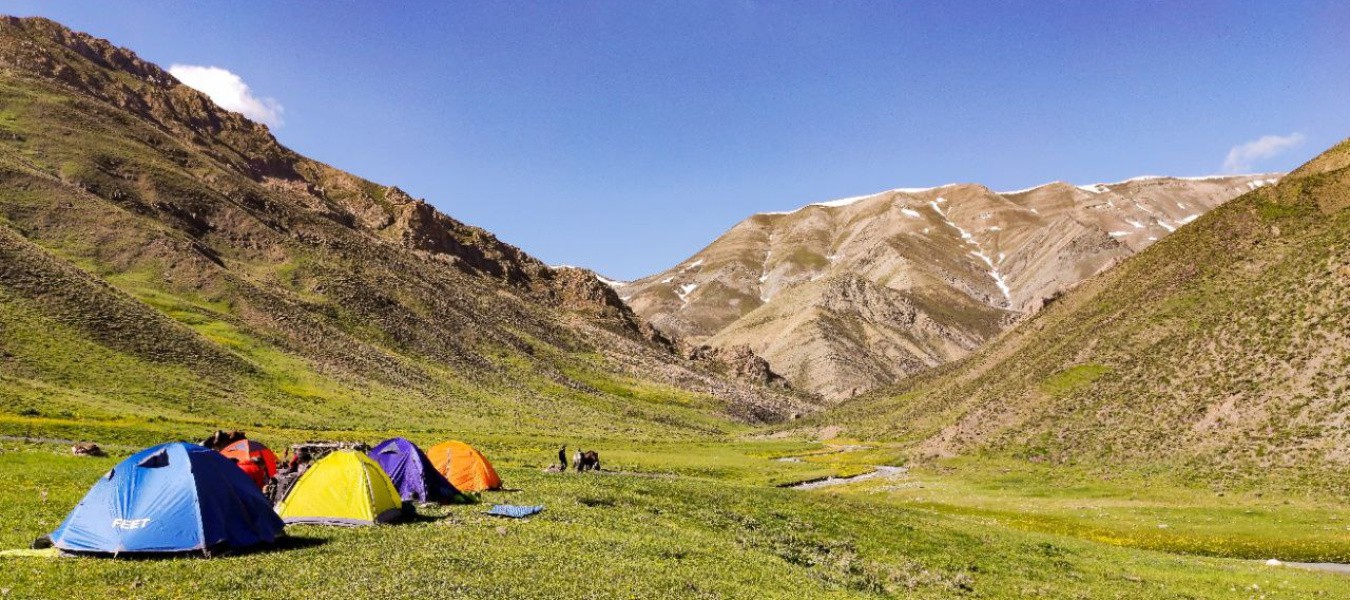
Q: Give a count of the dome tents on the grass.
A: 5